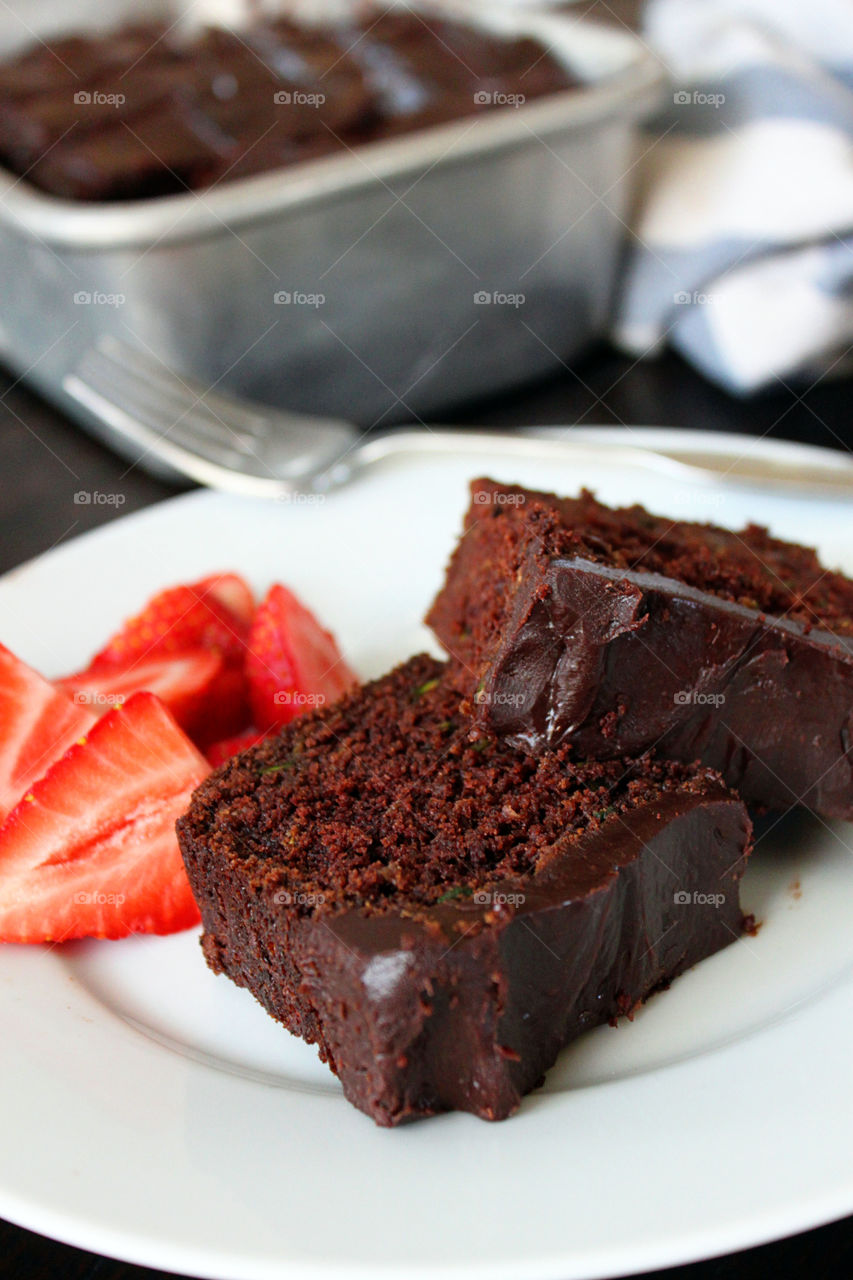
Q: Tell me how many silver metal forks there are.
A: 1